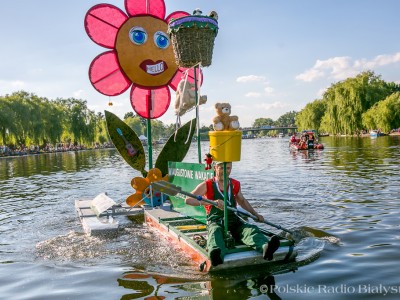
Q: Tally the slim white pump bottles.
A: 0